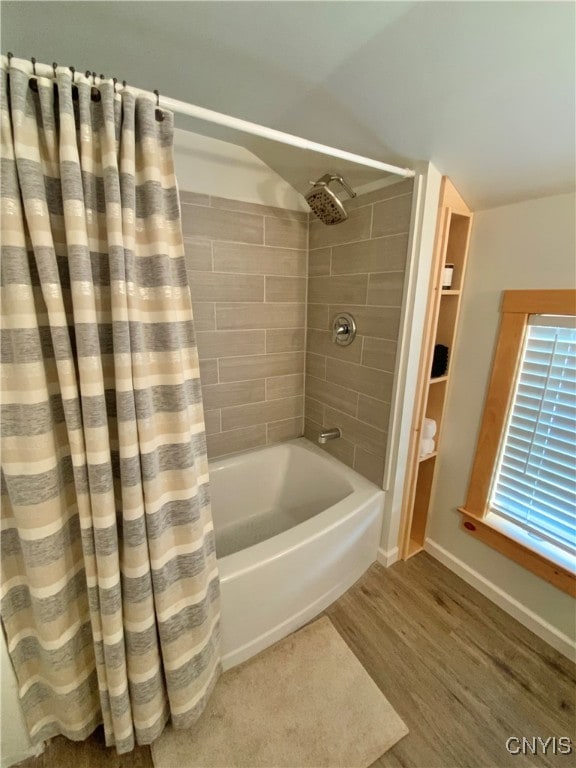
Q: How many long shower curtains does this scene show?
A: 1